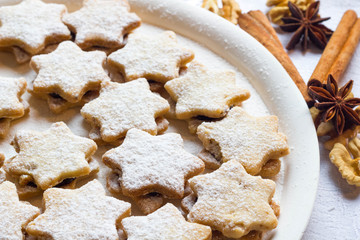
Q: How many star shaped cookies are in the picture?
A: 14